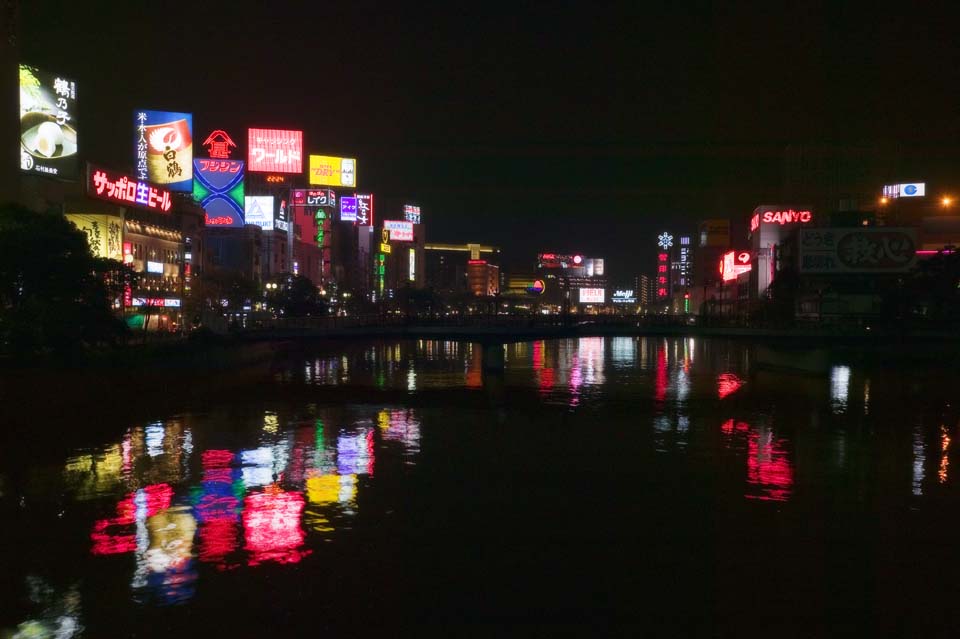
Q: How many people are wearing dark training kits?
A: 0